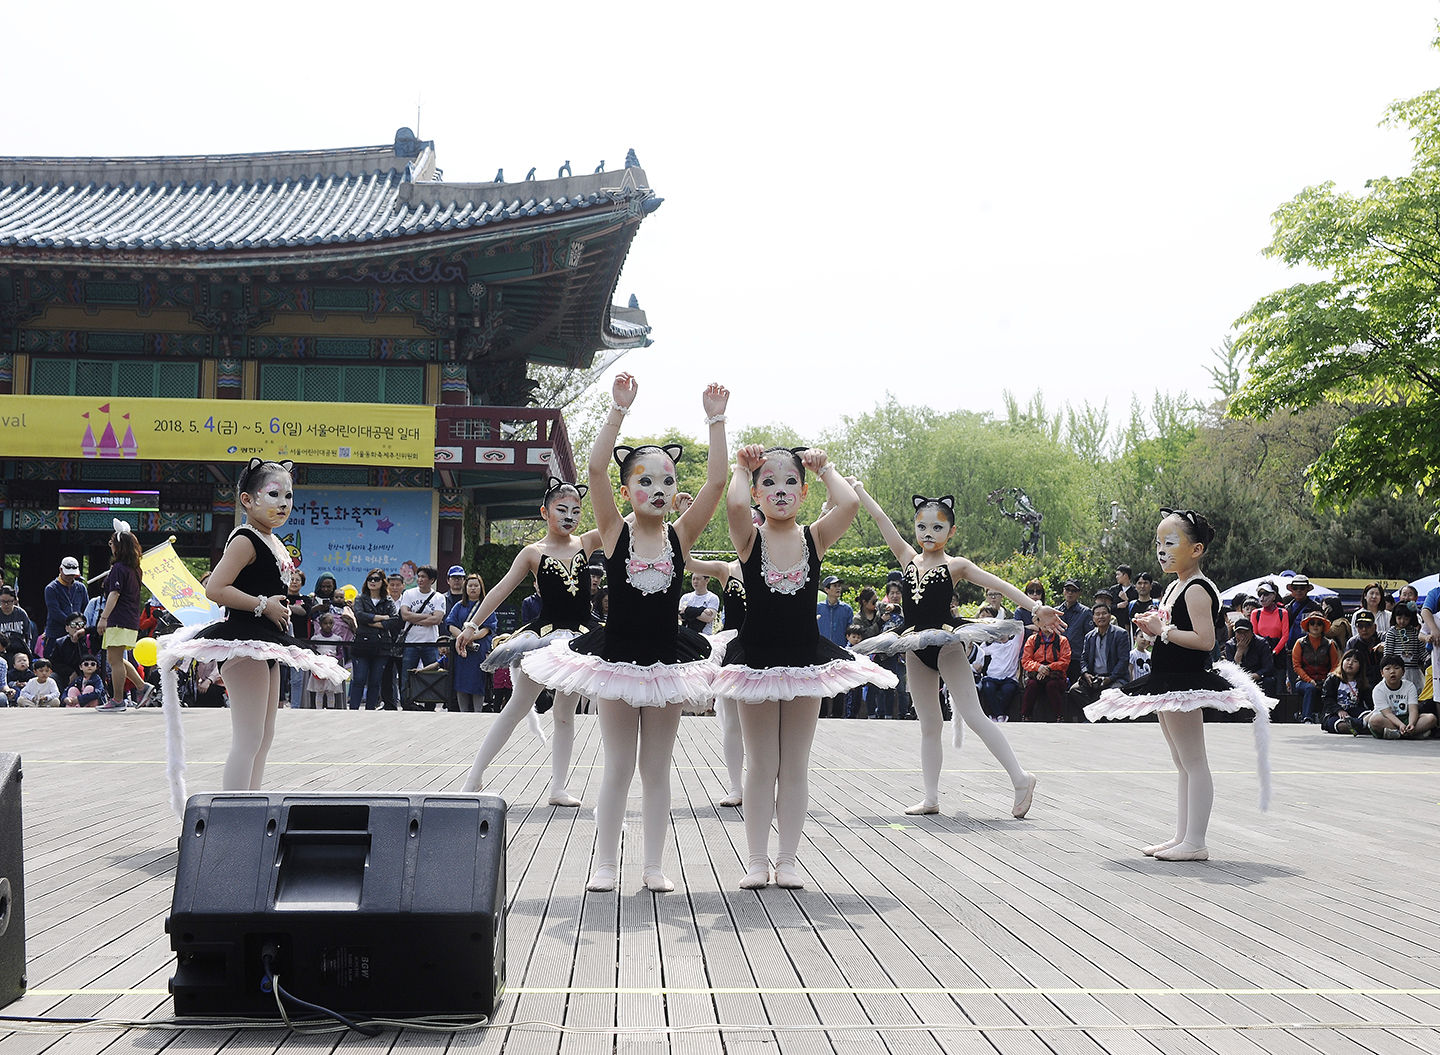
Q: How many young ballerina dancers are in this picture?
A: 7